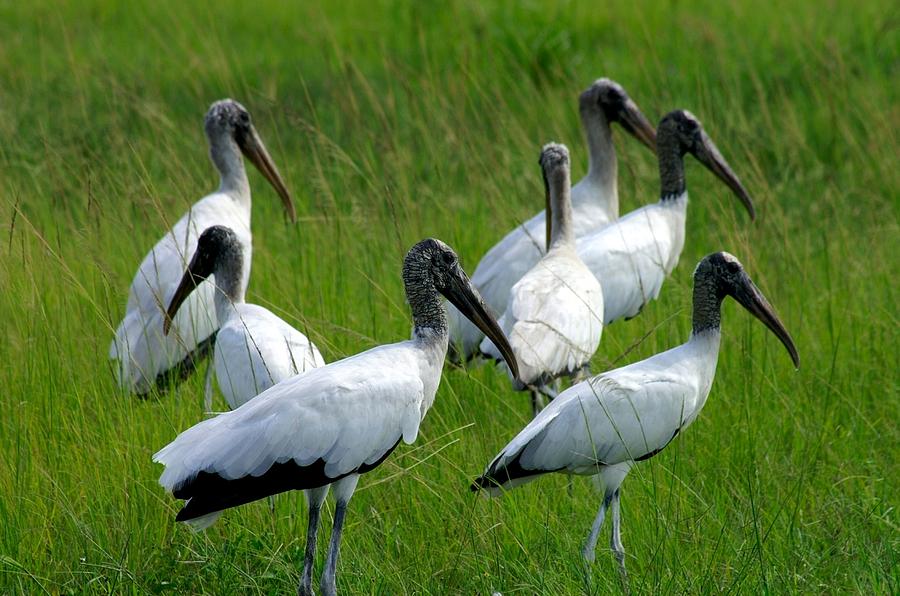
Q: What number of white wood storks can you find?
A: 7